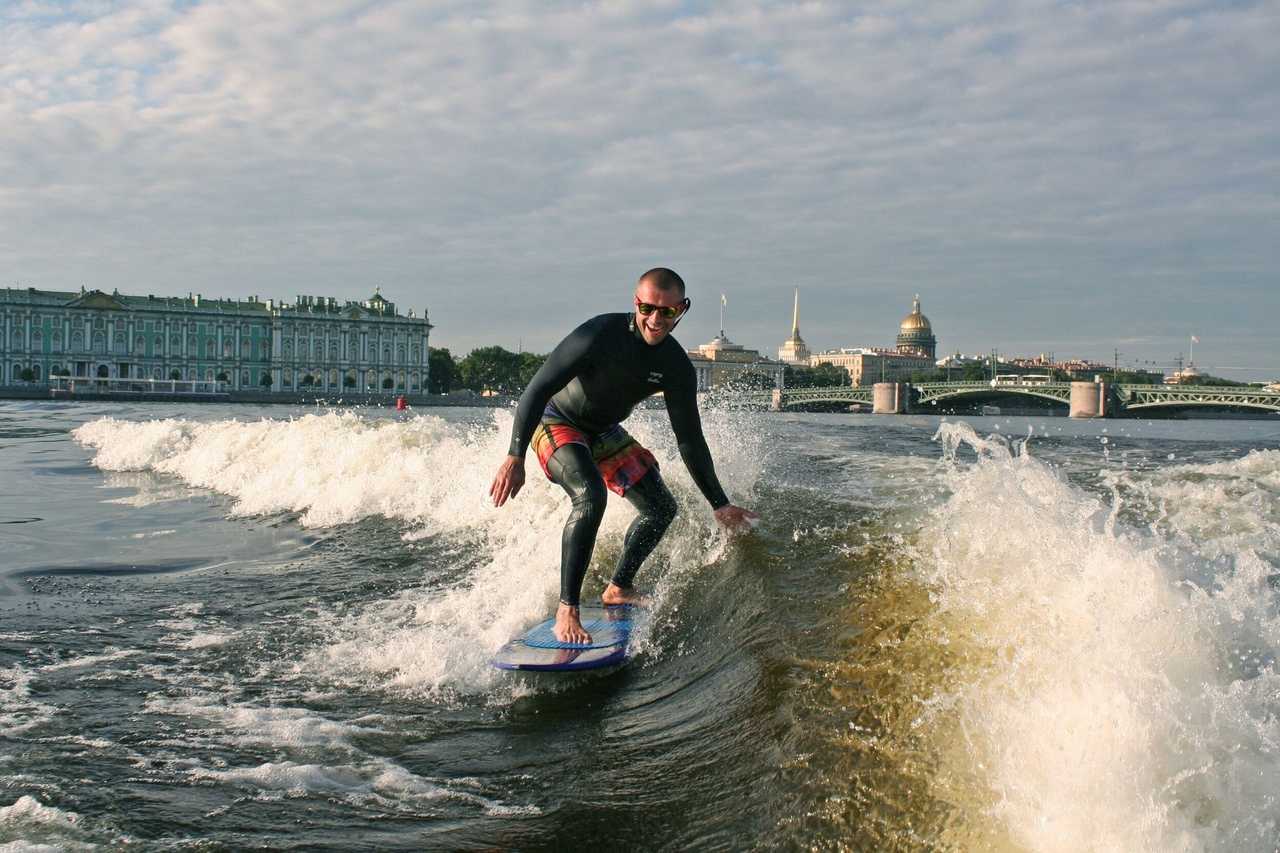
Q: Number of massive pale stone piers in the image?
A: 2